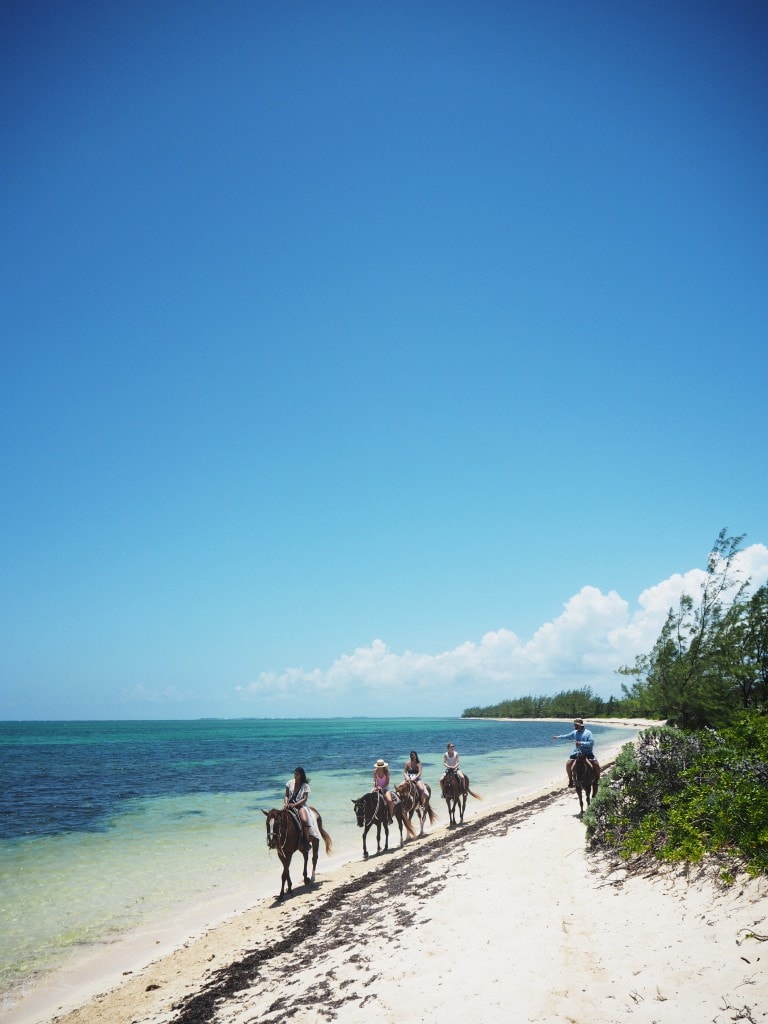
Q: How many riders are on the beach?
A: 5